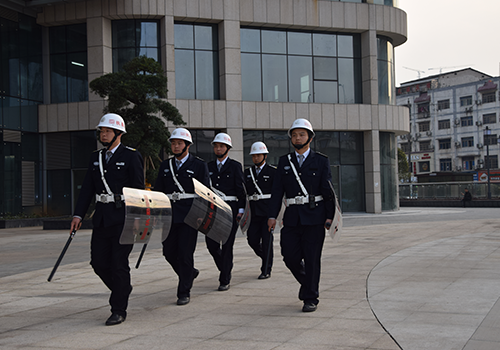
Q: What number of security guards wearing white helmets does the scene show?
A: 5